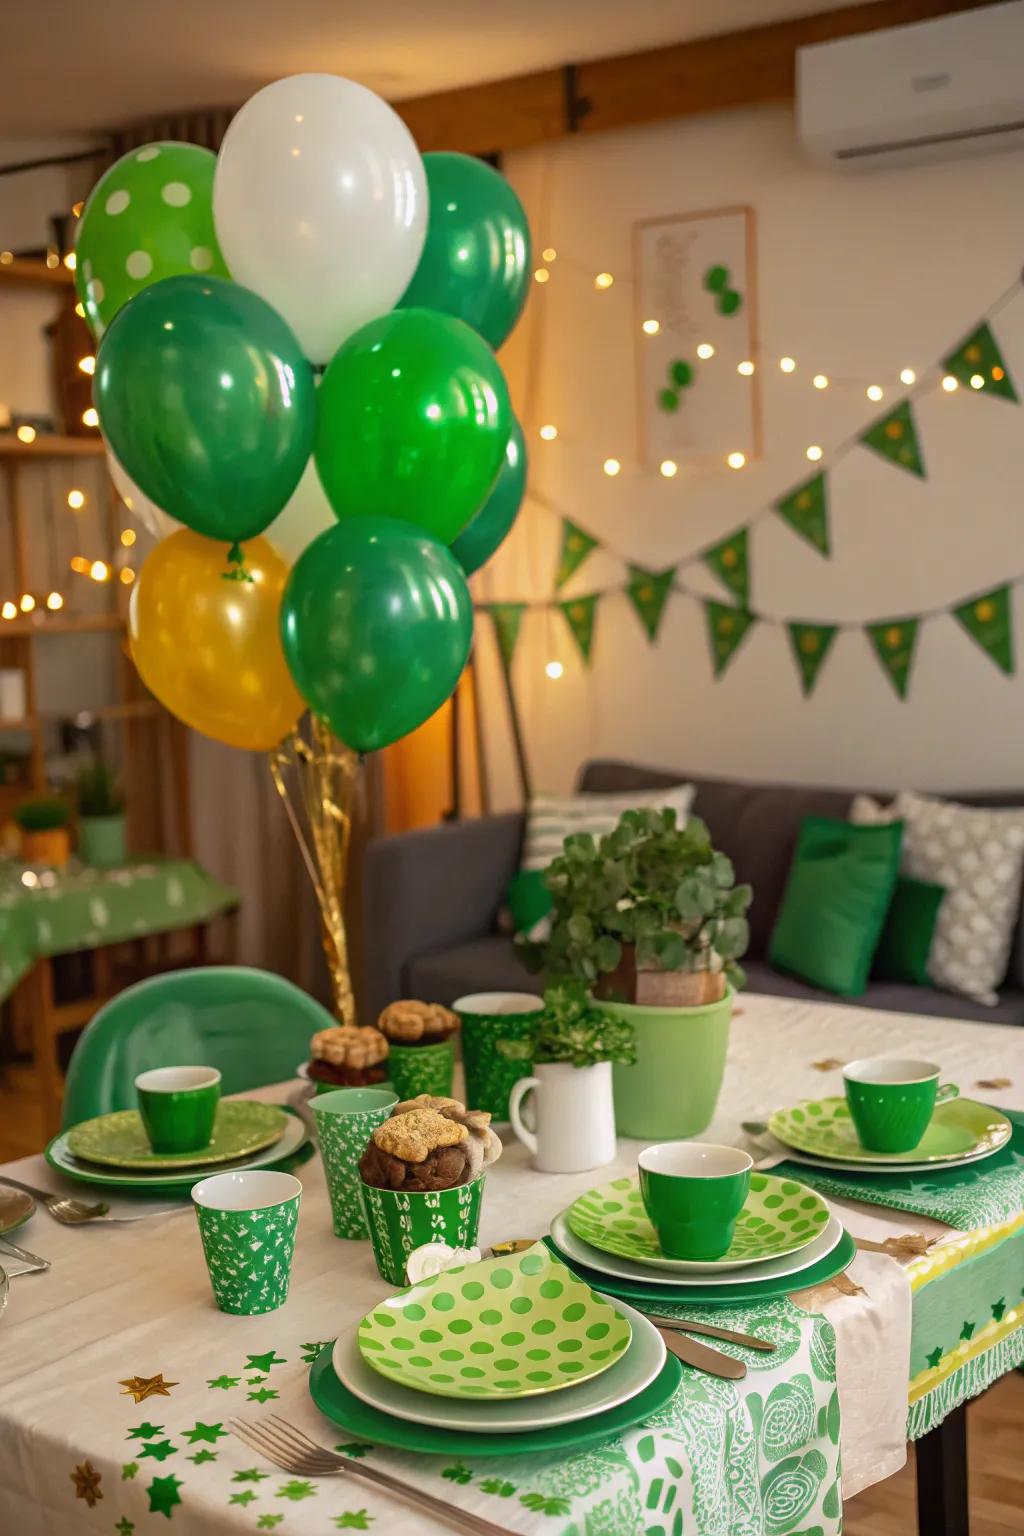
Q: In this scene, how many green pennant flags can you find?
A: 12